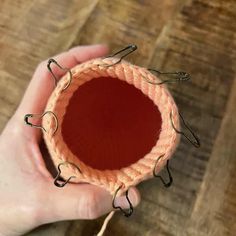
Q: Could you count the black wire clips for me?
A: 8